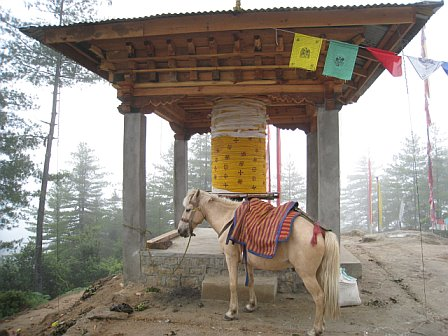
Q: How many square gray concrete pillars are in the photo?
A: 4